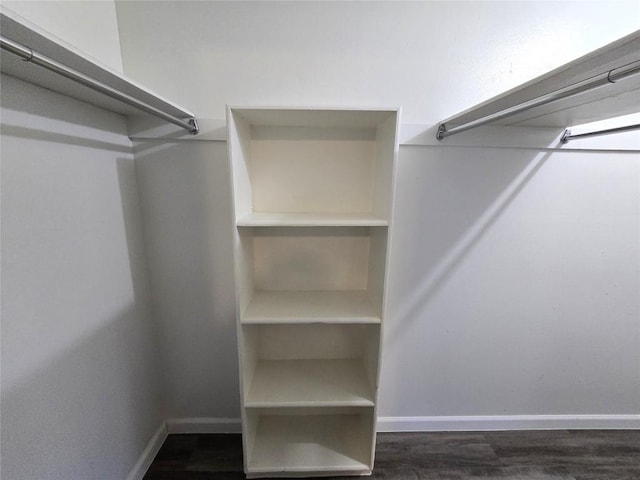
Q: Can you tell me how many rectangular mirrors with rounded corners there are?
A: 0